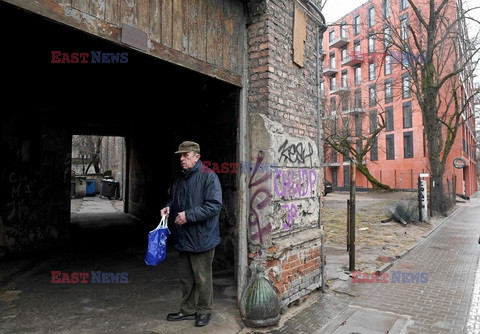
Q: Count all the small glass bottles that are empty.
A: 0